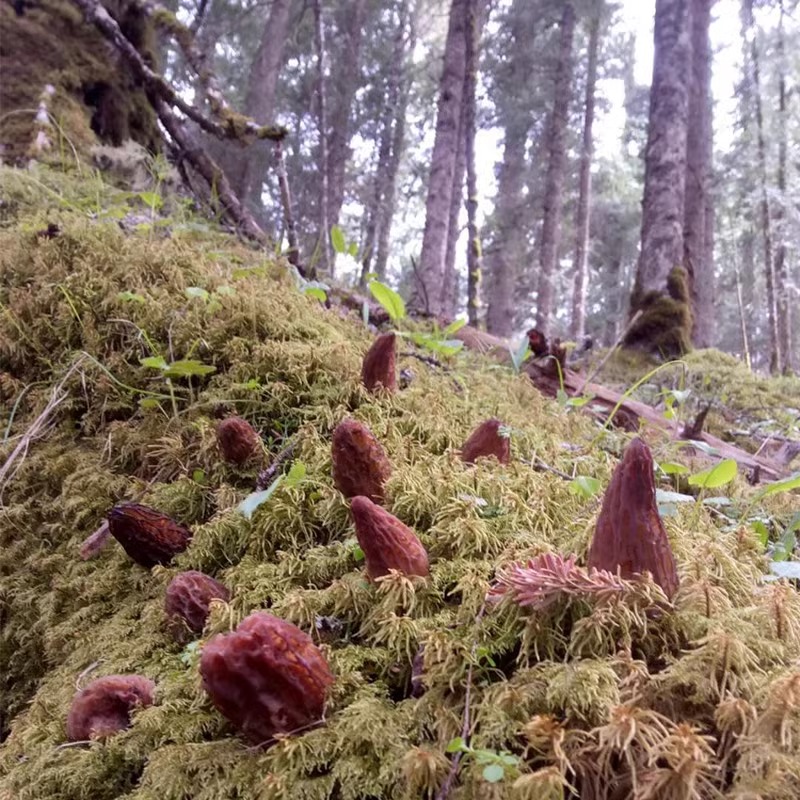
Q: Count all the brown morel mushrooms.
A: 10